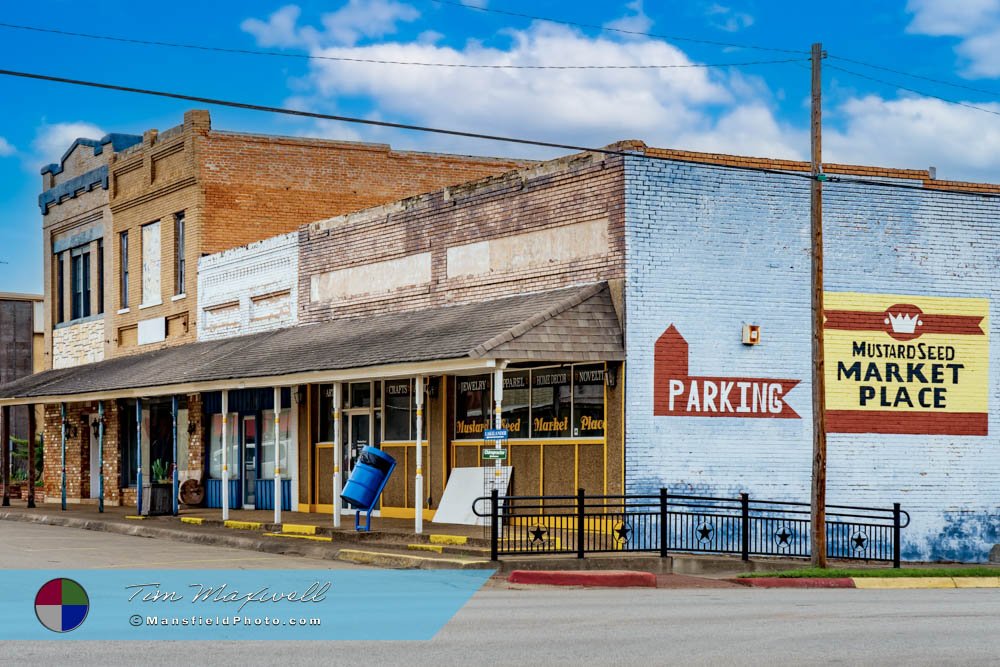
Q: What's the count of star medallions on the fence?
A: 5